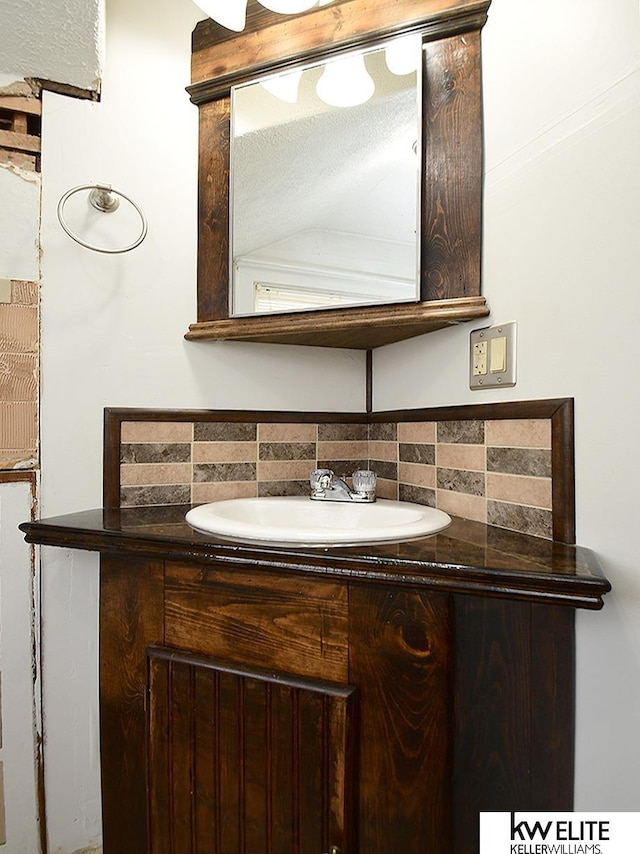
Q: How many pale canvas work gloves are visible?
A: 0